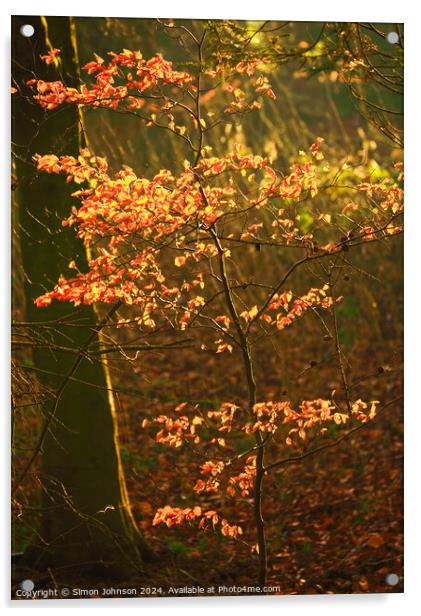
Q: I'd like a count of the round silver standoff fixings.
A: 4